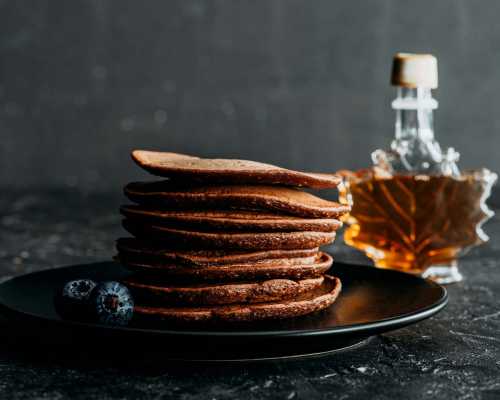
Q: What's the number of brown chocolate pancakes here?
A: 8